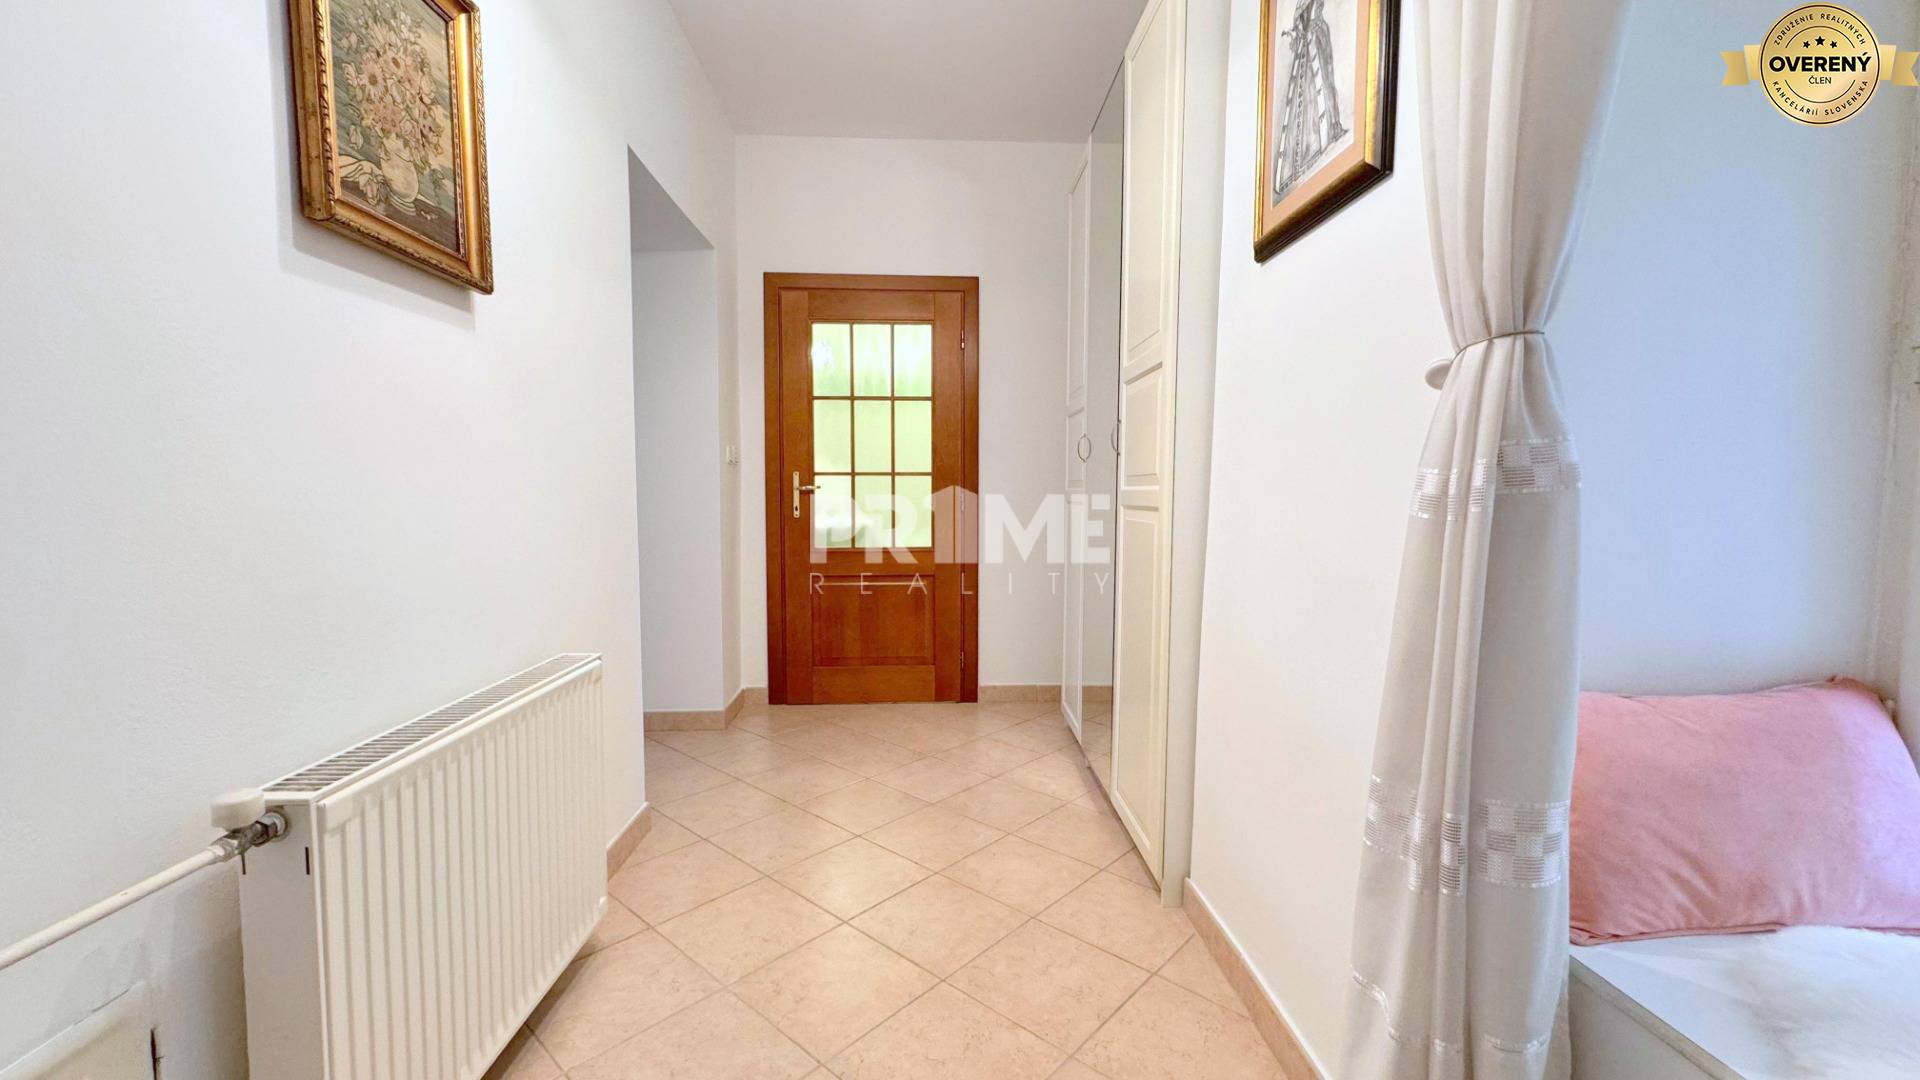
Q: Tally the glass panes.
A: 9